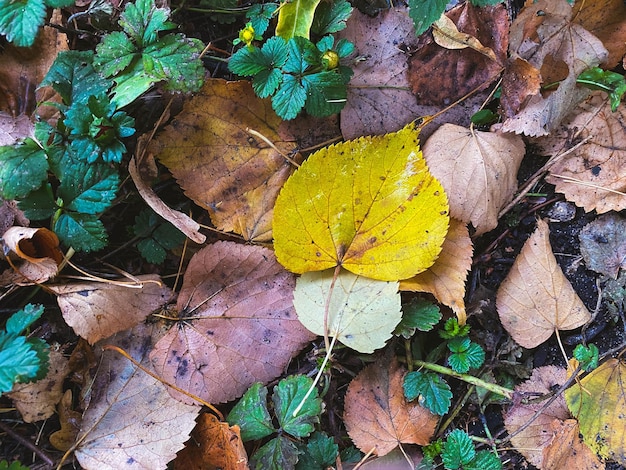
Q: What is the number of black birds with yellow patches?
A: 0